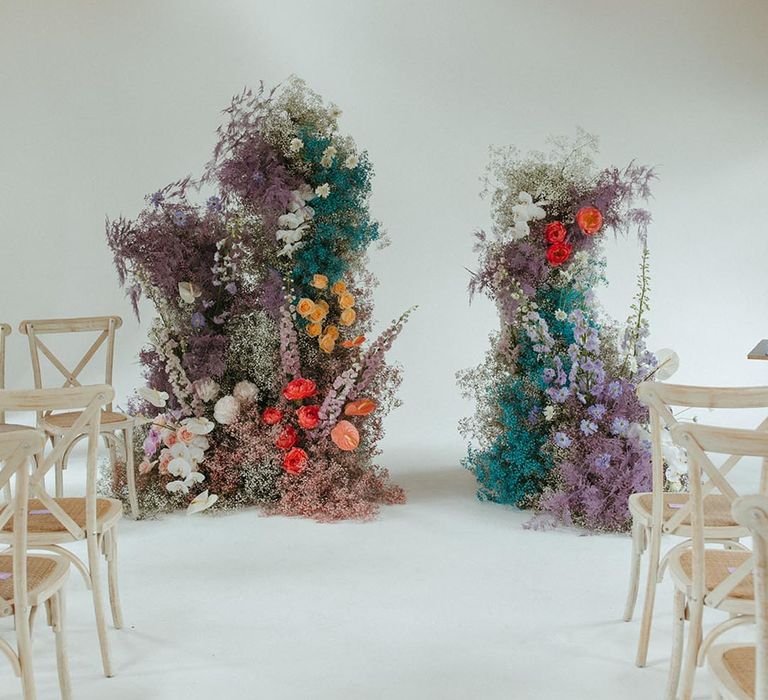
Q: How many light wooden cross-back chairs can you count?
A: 7